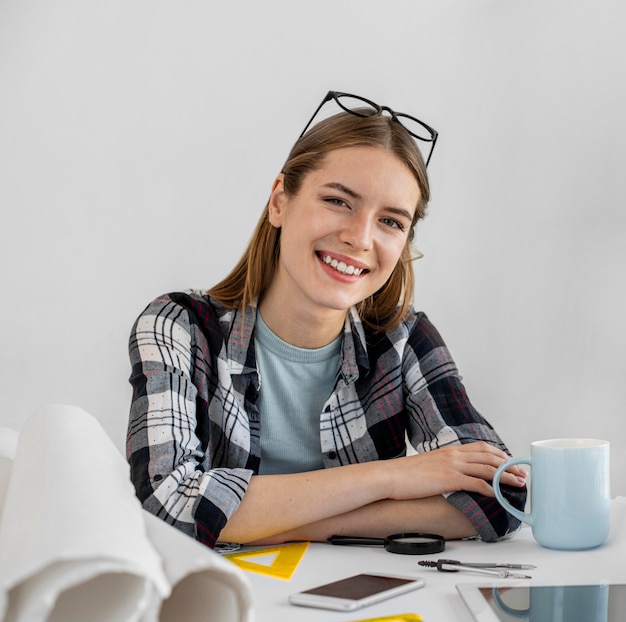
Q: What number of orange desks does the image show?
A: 0